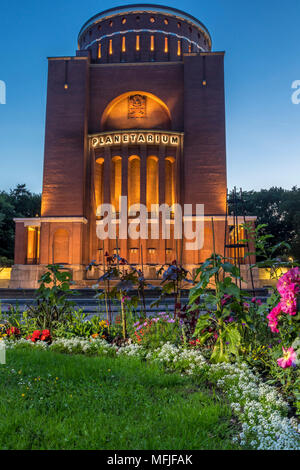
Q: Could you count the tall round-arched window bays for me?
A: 5